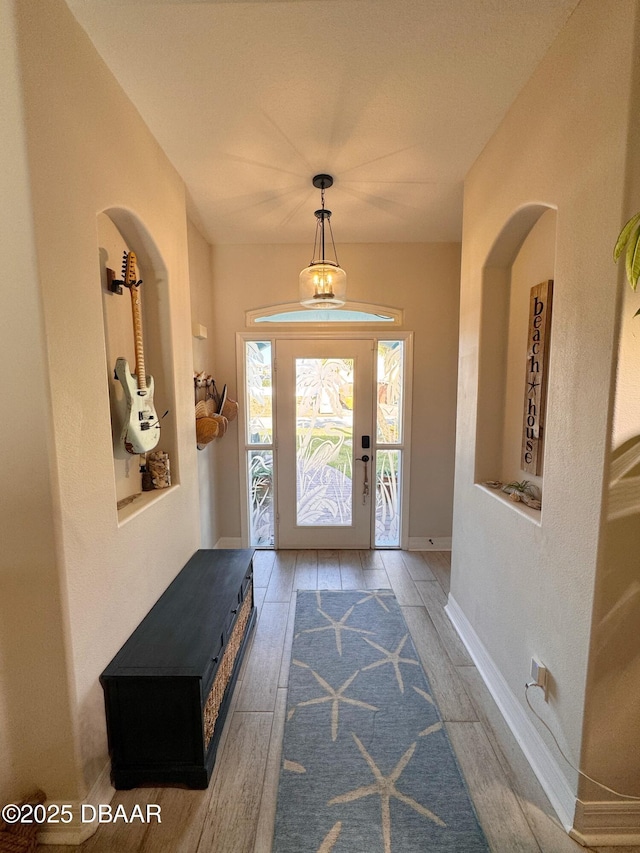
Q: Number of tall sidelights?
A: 2